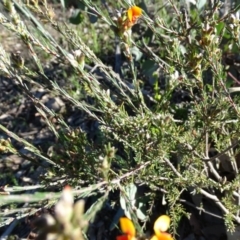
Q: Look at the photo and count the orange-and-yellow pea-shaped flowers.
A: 3